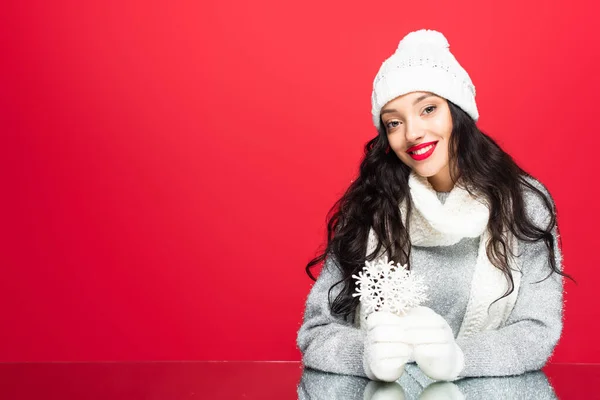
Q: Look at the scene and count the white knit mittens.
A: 2